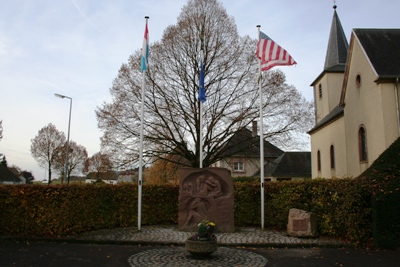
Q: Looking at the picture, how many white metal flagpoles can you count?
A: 3